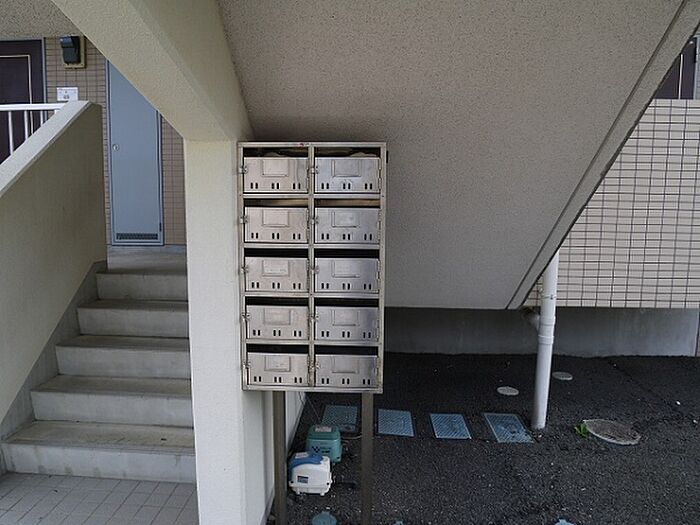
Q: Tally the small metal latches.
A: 10